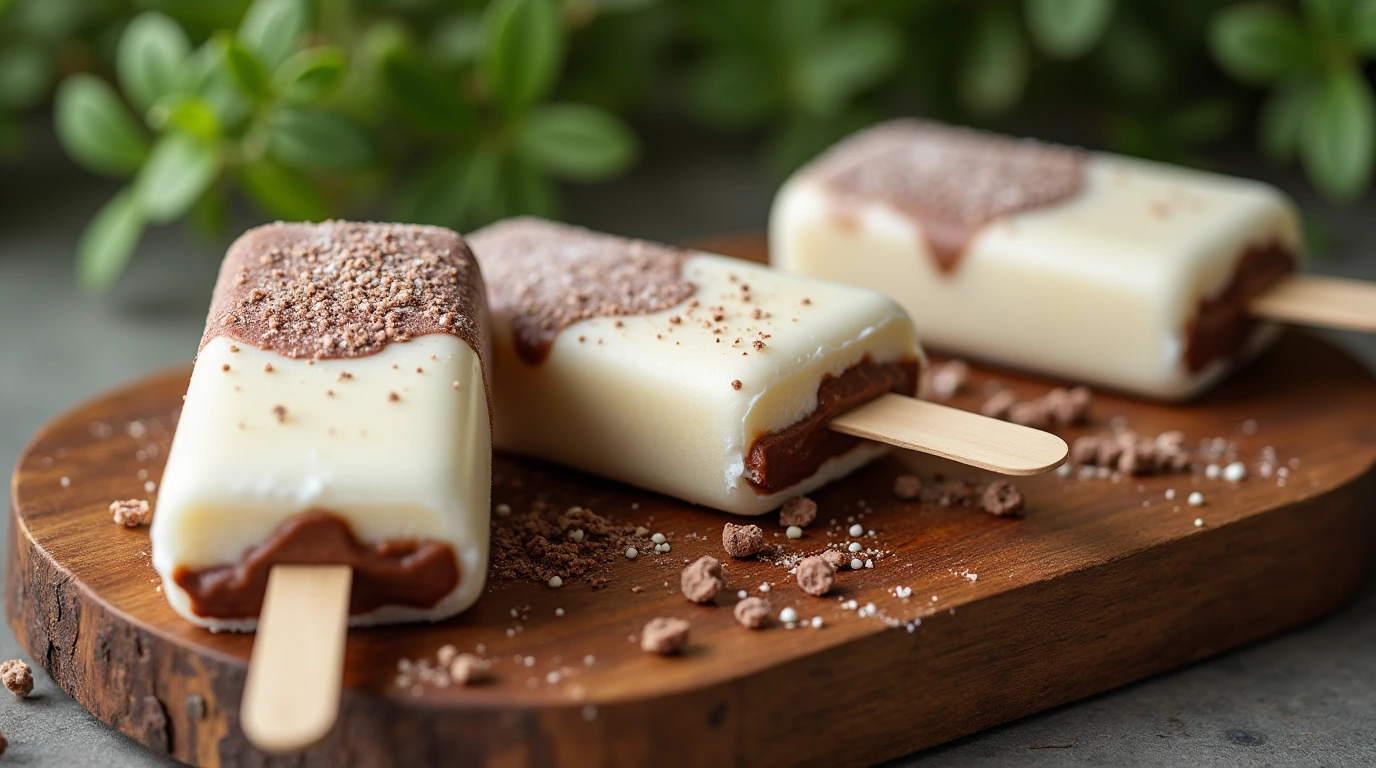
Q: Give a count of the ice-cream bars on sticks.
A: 3